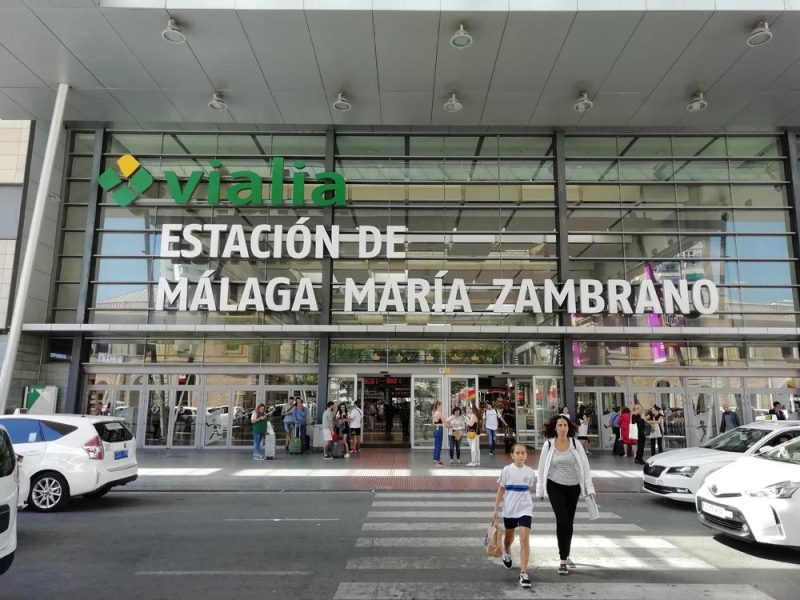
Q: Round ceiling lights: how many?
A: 8